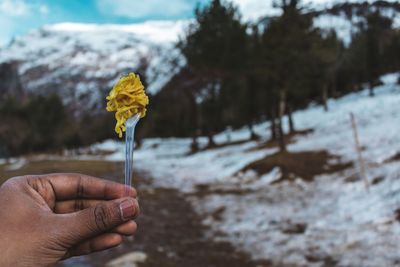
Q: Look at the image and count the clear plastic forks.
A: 1